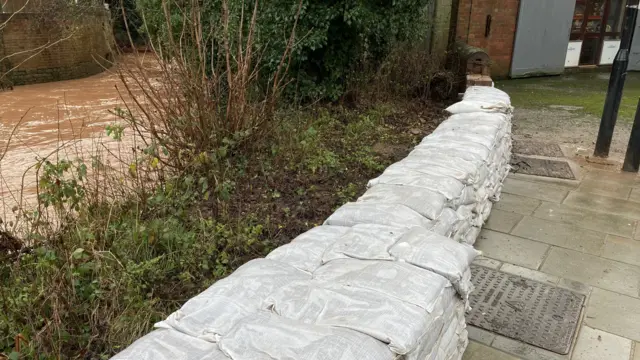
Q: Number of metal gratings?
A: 3